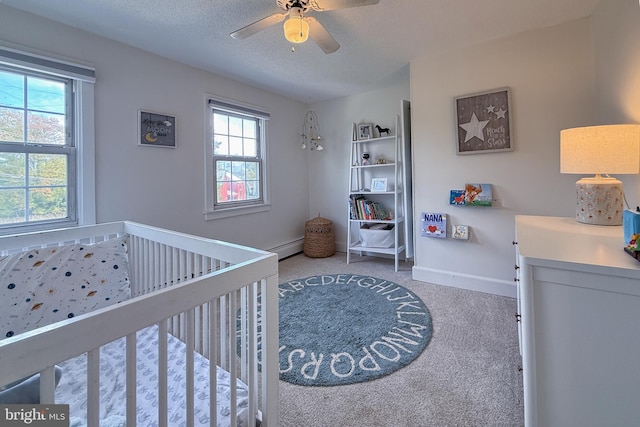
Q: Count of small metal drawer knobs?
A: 6